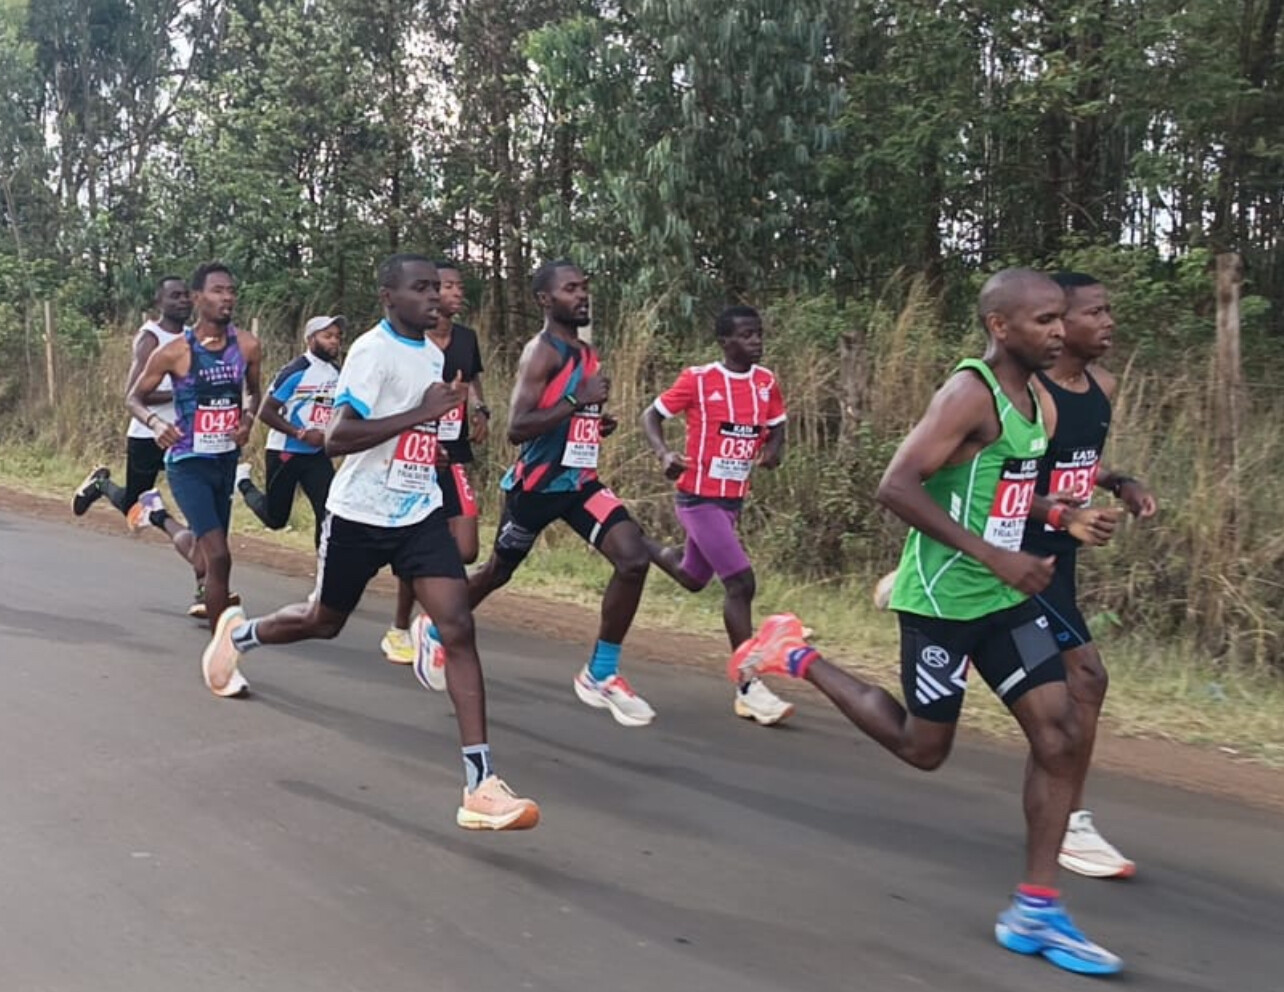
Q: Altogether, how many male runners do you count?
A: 9